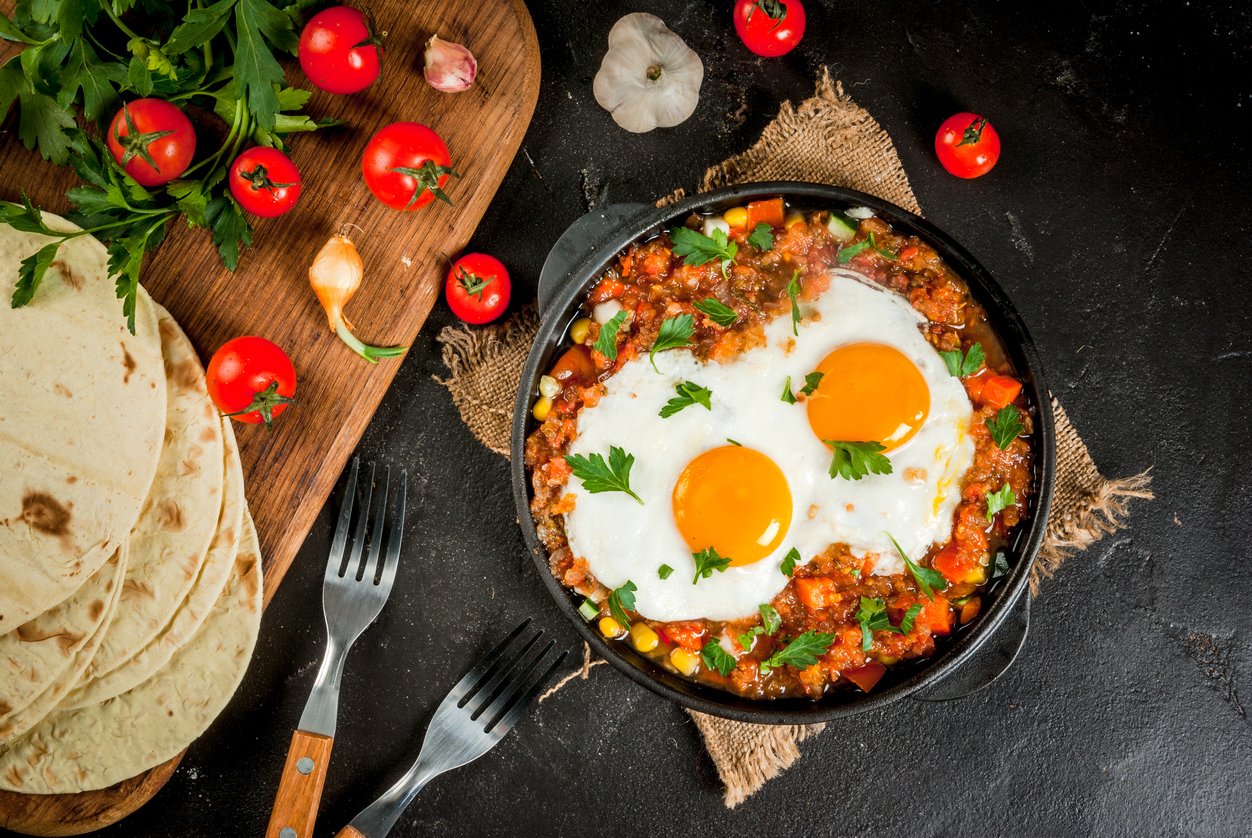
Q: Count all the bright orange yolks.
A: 2